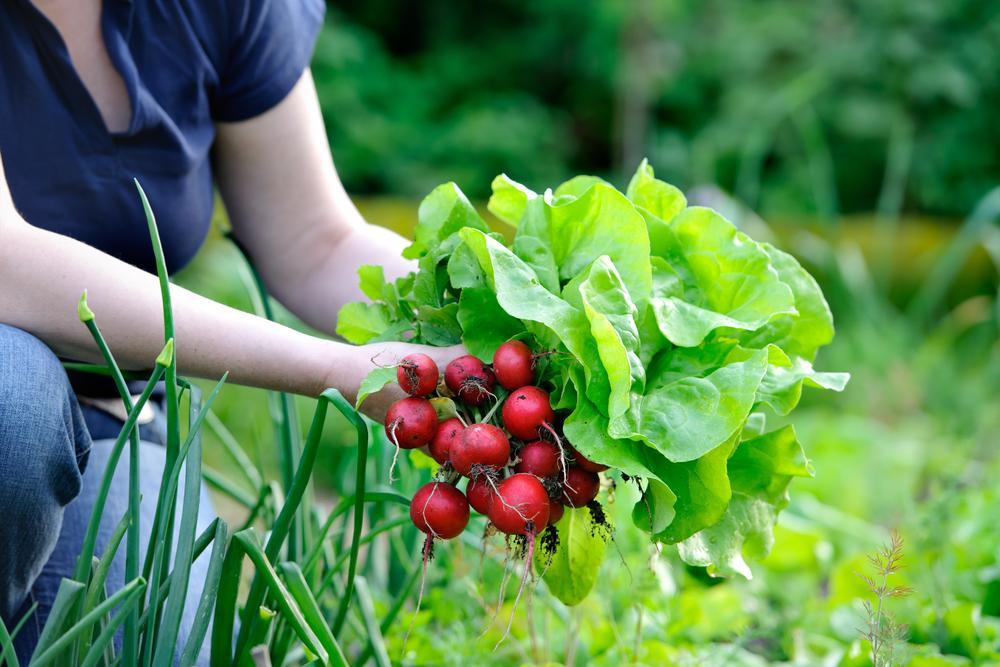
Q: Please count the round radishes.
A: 14